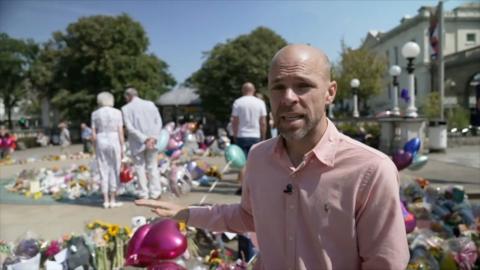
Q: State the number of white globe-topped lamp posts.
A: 3